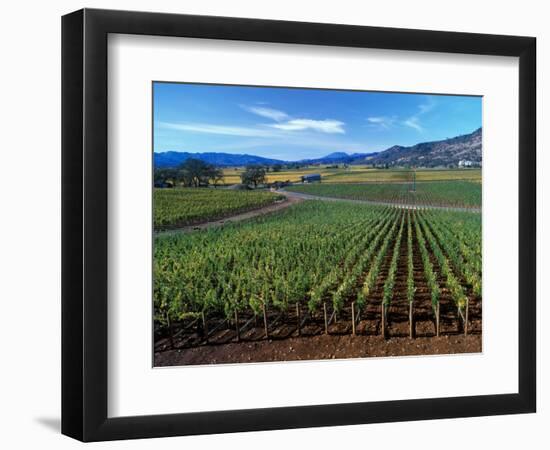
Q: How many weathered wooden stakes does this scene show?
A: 11